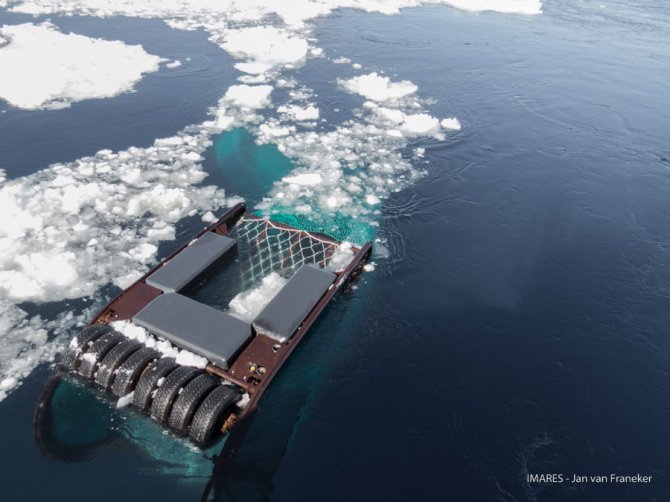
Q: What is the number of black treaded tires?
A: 8